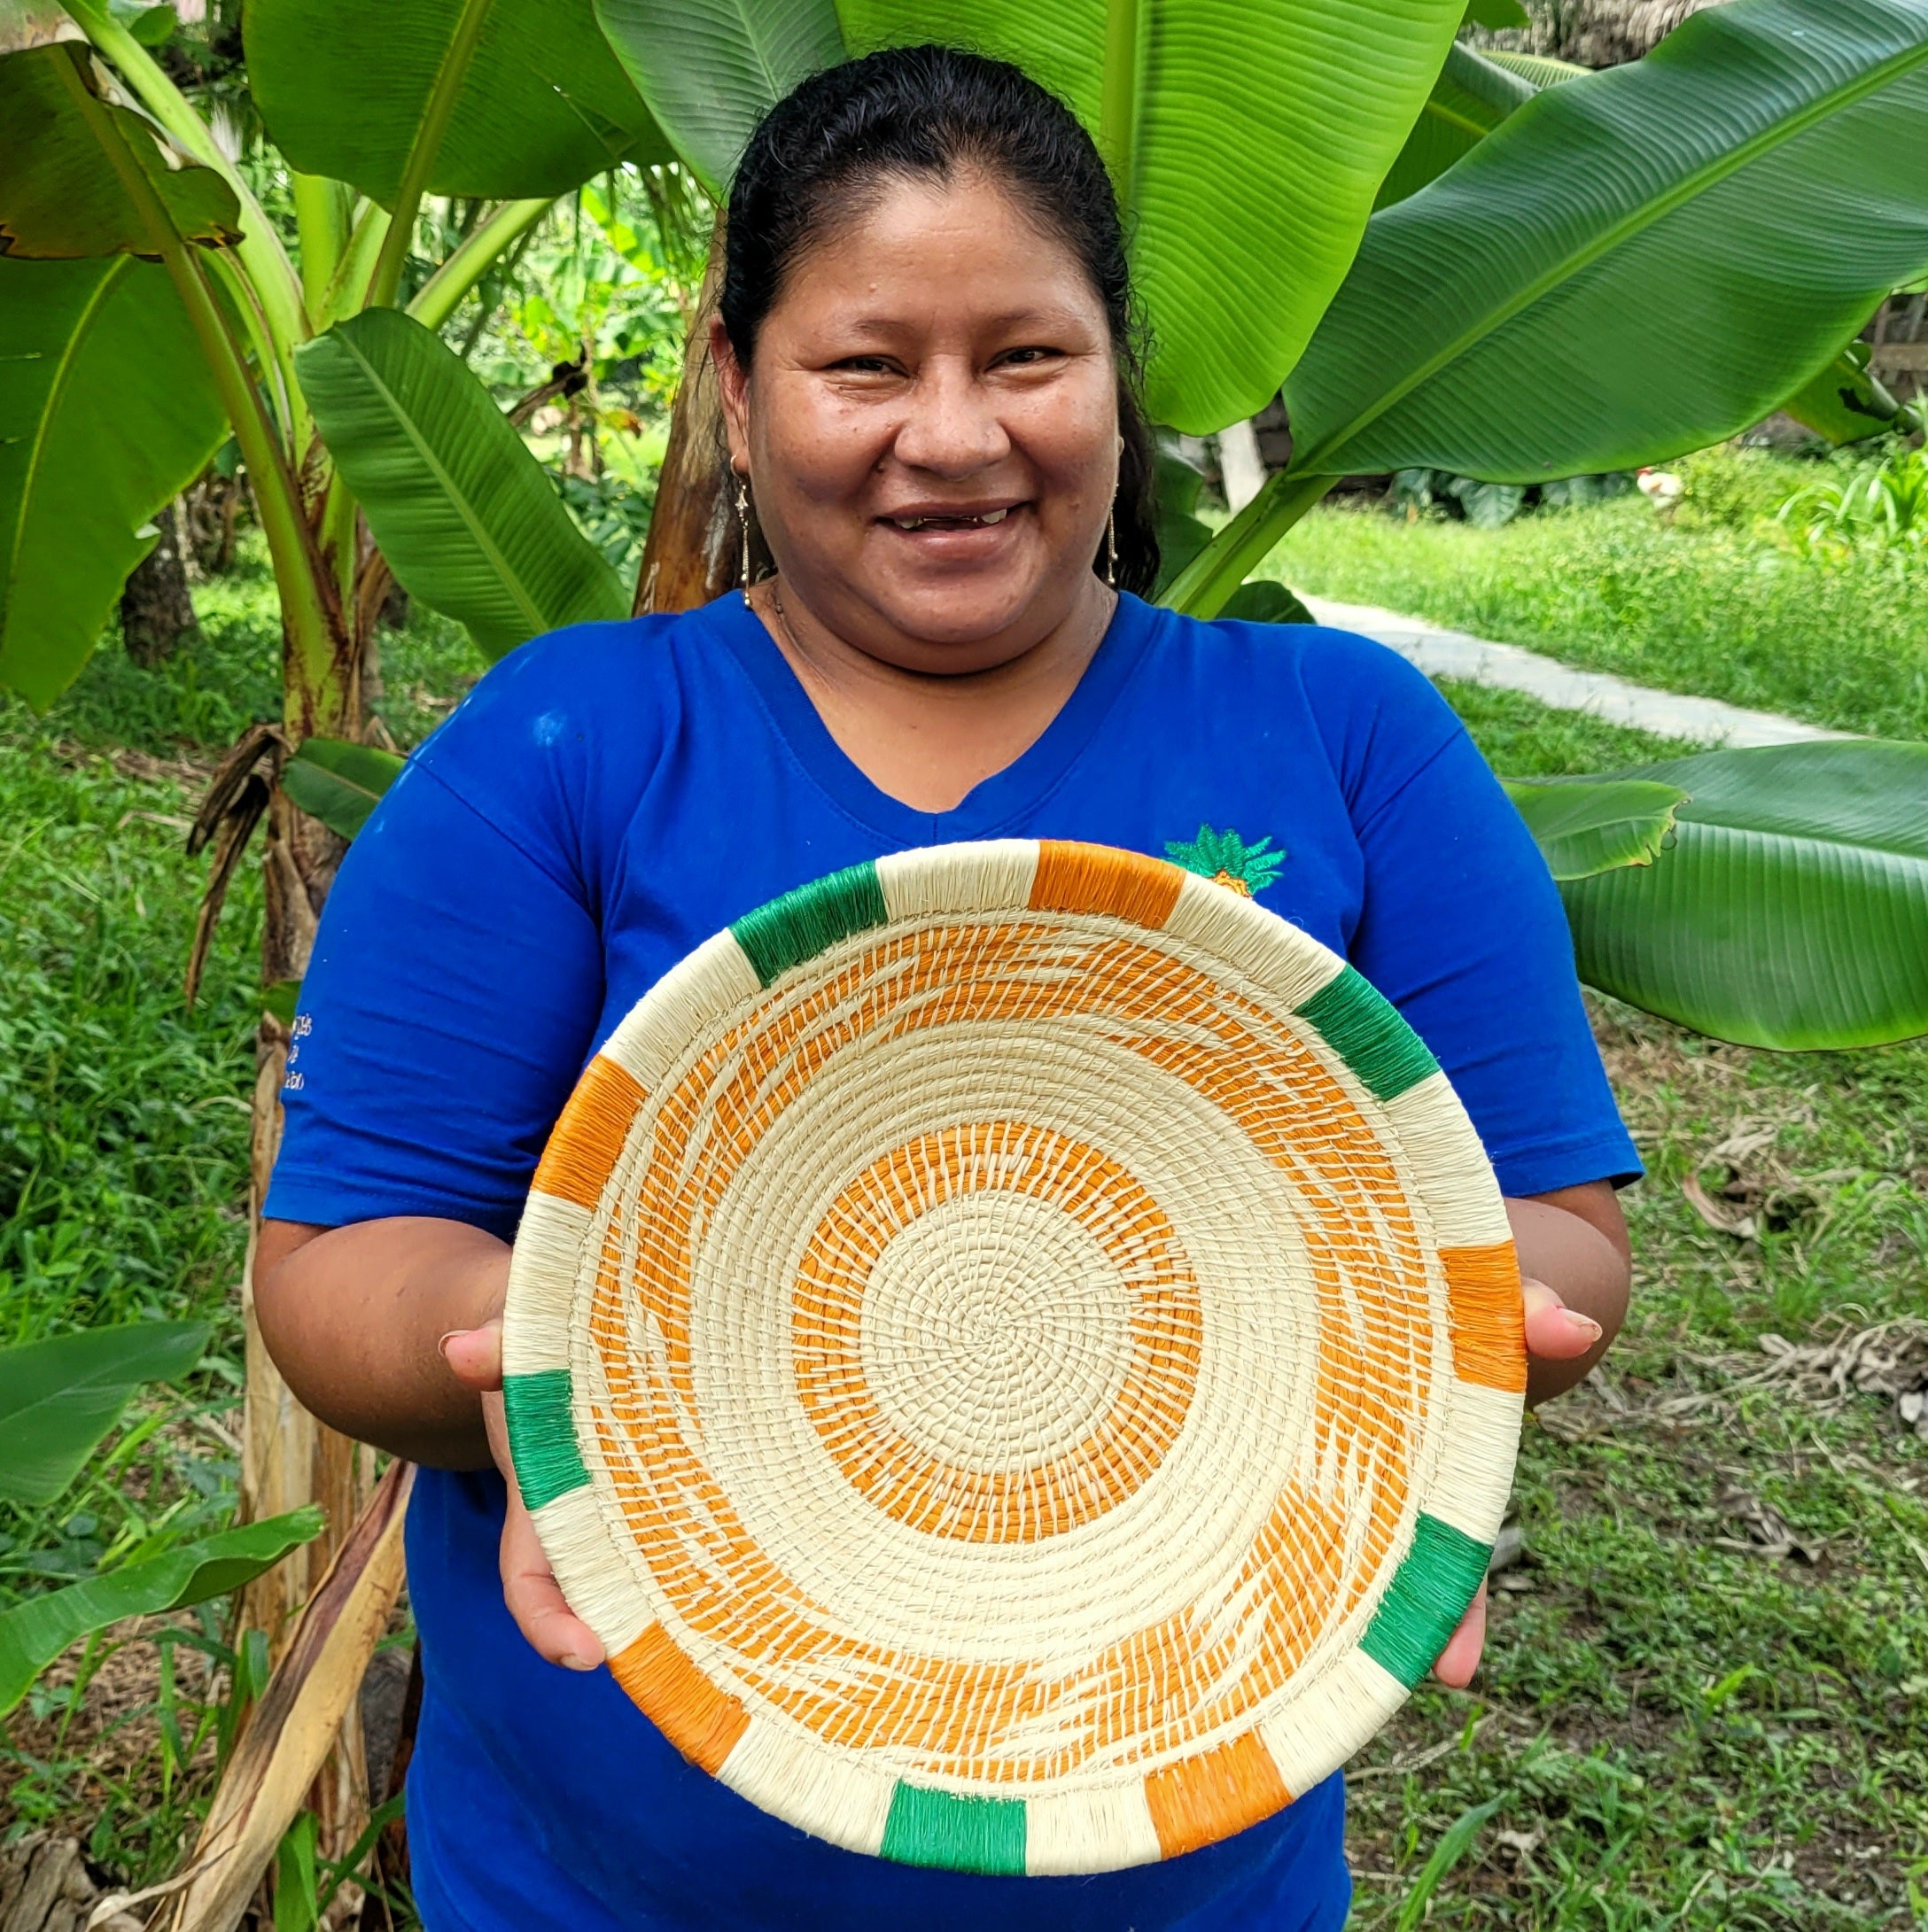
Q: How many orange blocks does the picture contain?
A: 5